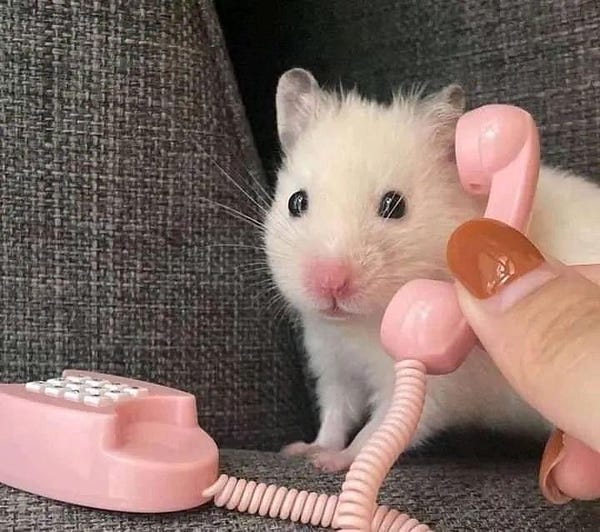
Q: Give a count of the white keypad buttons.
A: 12